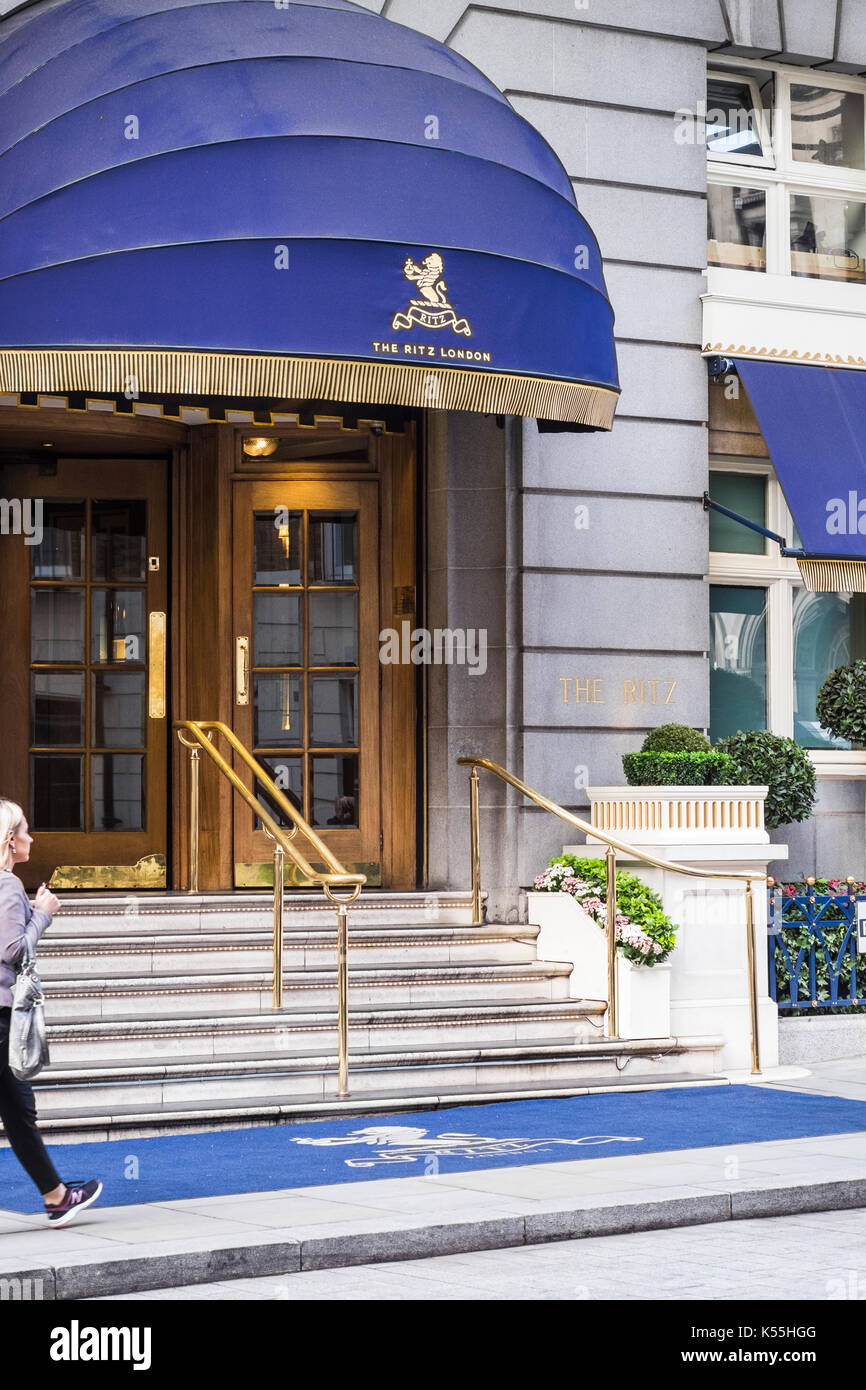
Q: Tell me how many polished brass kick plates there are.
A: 2